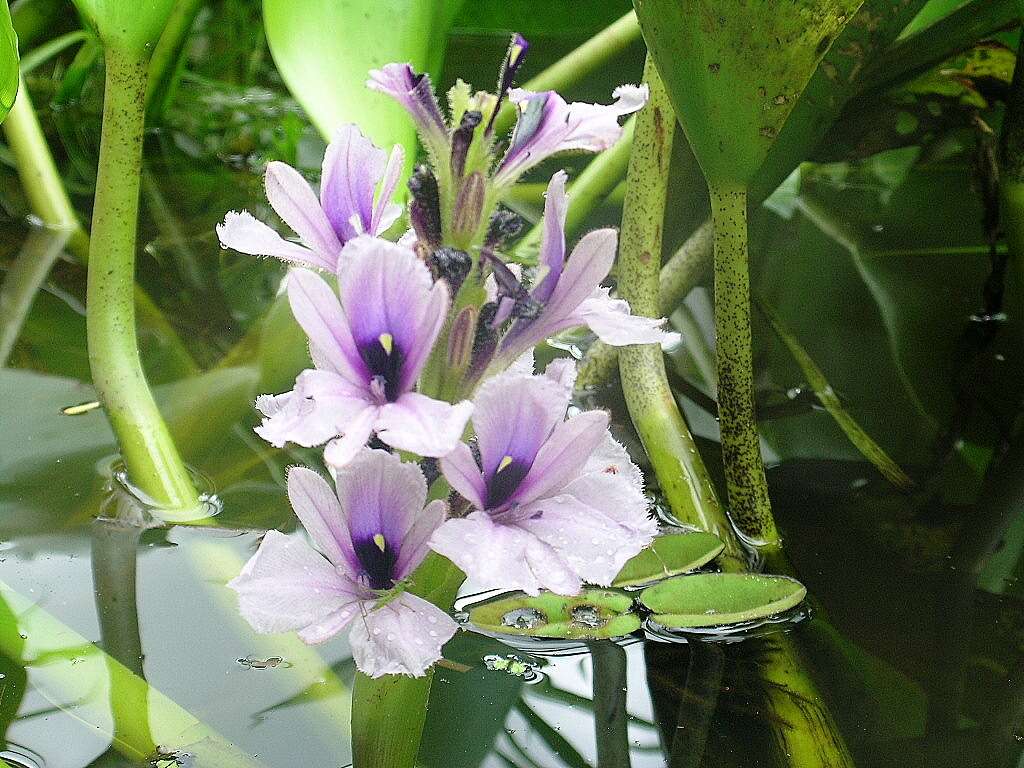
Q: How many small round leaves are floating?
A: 3